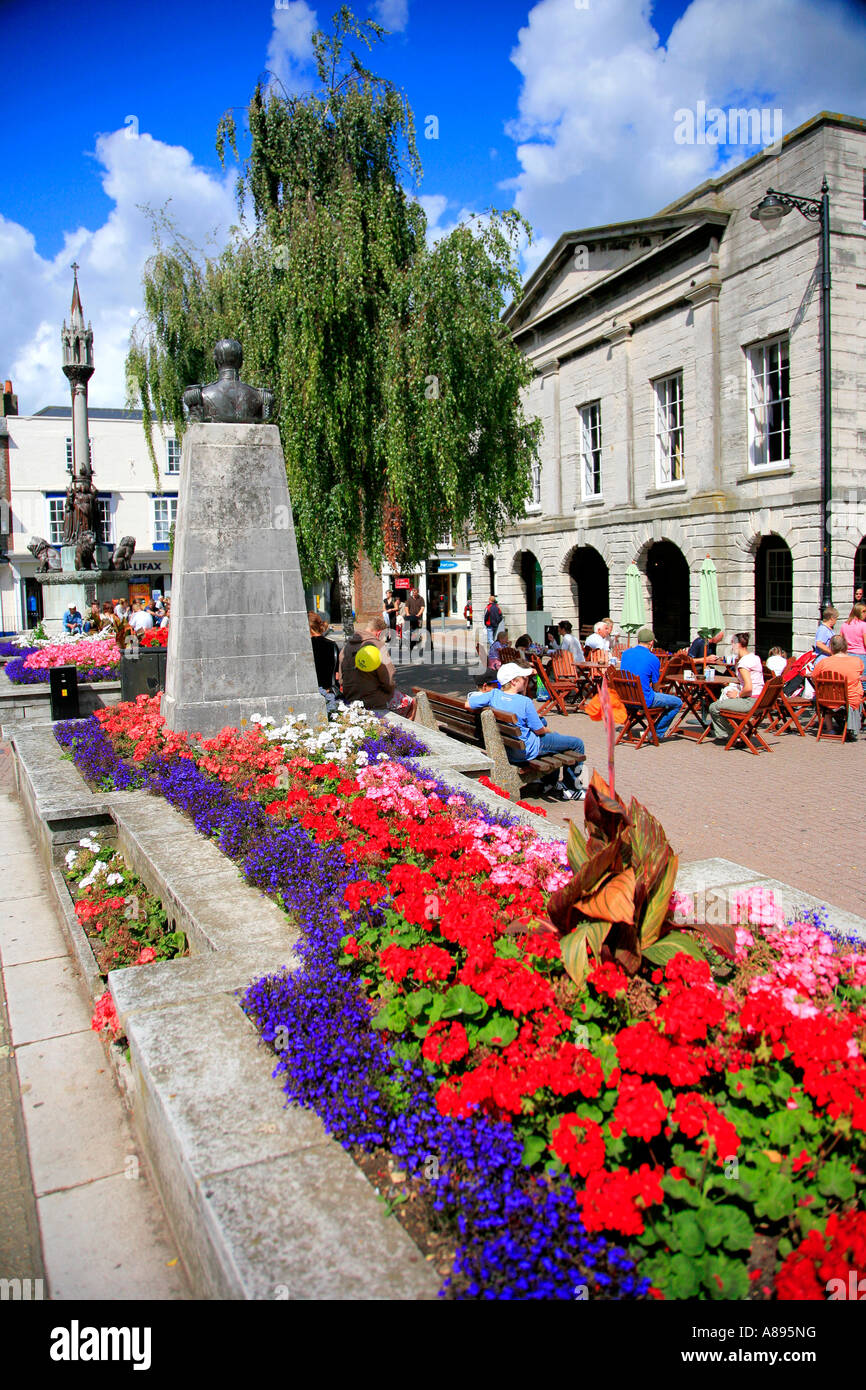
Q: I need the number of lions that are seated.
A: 3